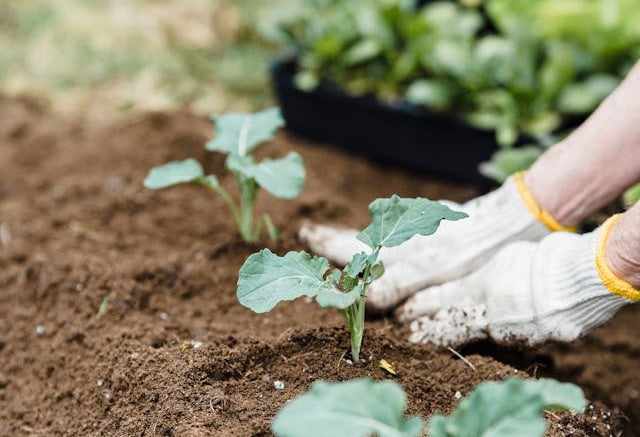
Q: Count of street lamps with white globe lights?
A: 0